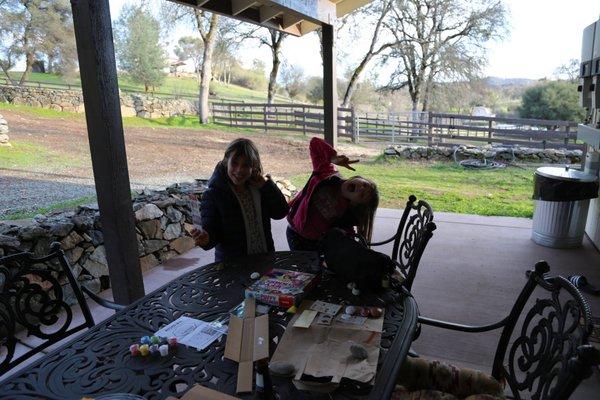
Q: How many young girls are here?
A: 2